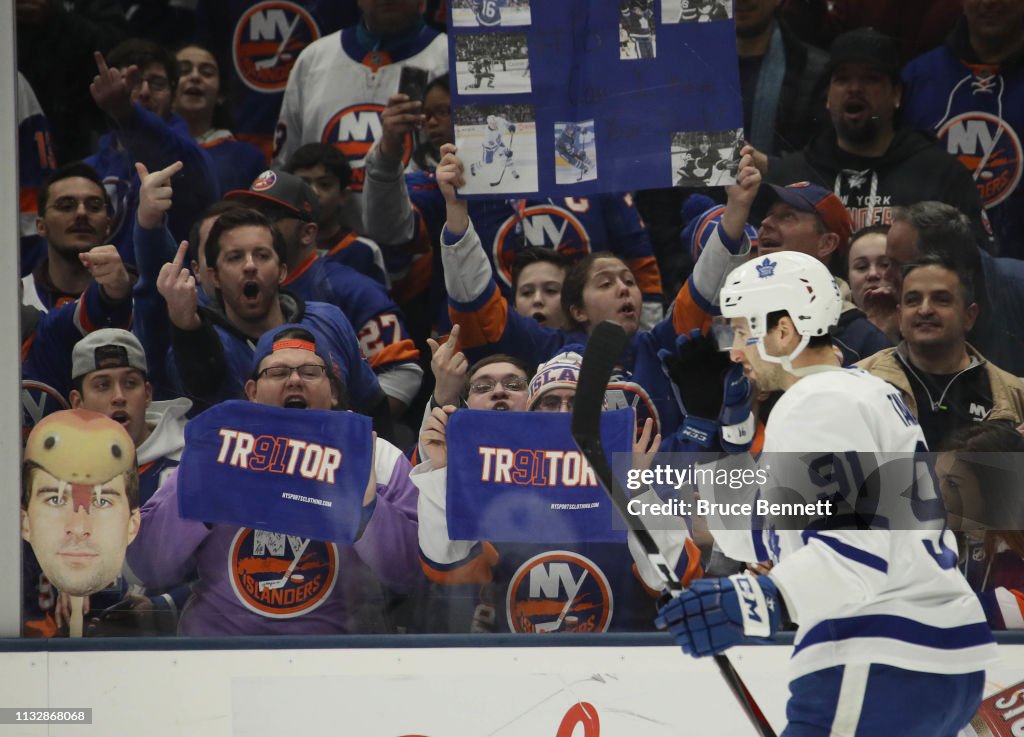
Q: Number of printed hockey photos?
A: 7